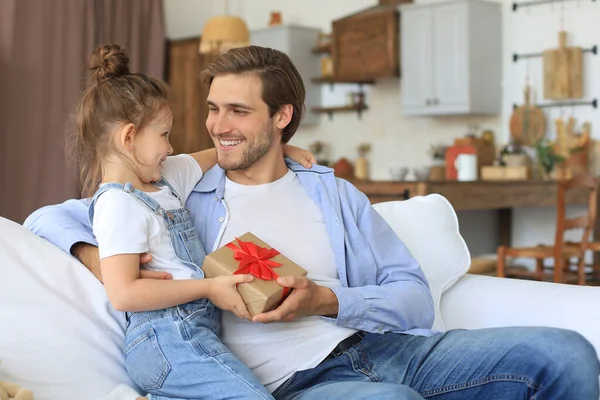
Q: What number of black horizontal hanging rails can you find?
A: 3